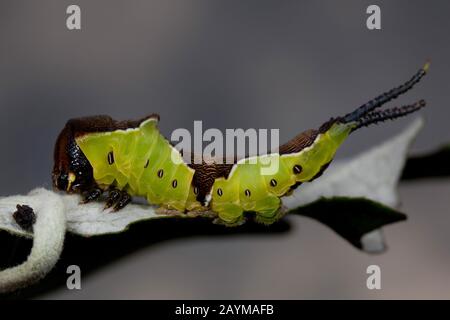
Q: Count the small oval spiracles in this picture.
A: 9